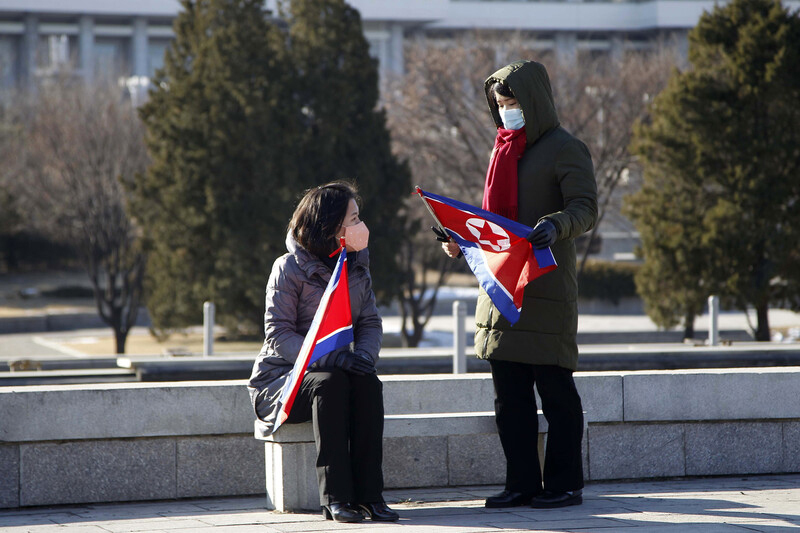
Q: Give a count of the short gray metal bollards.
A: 3